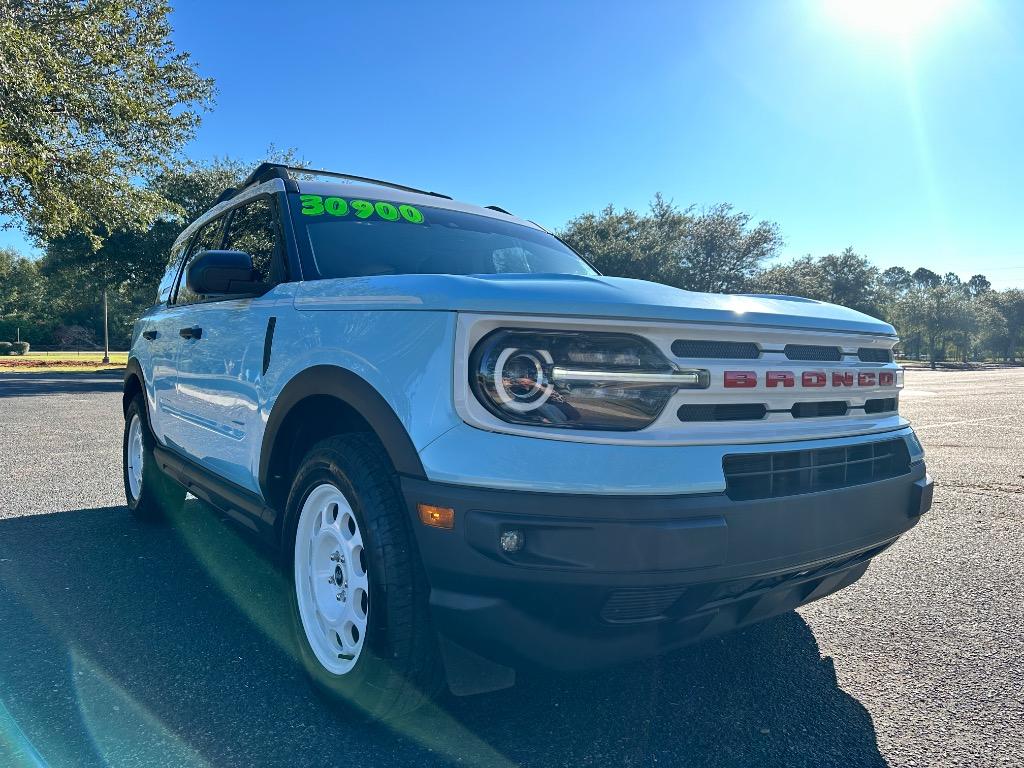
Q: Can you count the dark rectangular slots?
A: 6